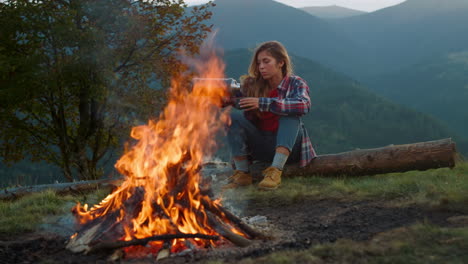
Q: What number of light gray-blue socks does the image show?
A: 2